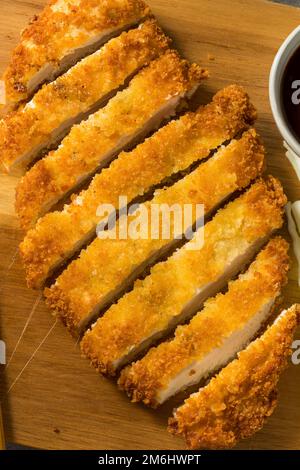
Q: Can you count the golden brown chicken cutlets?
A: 8